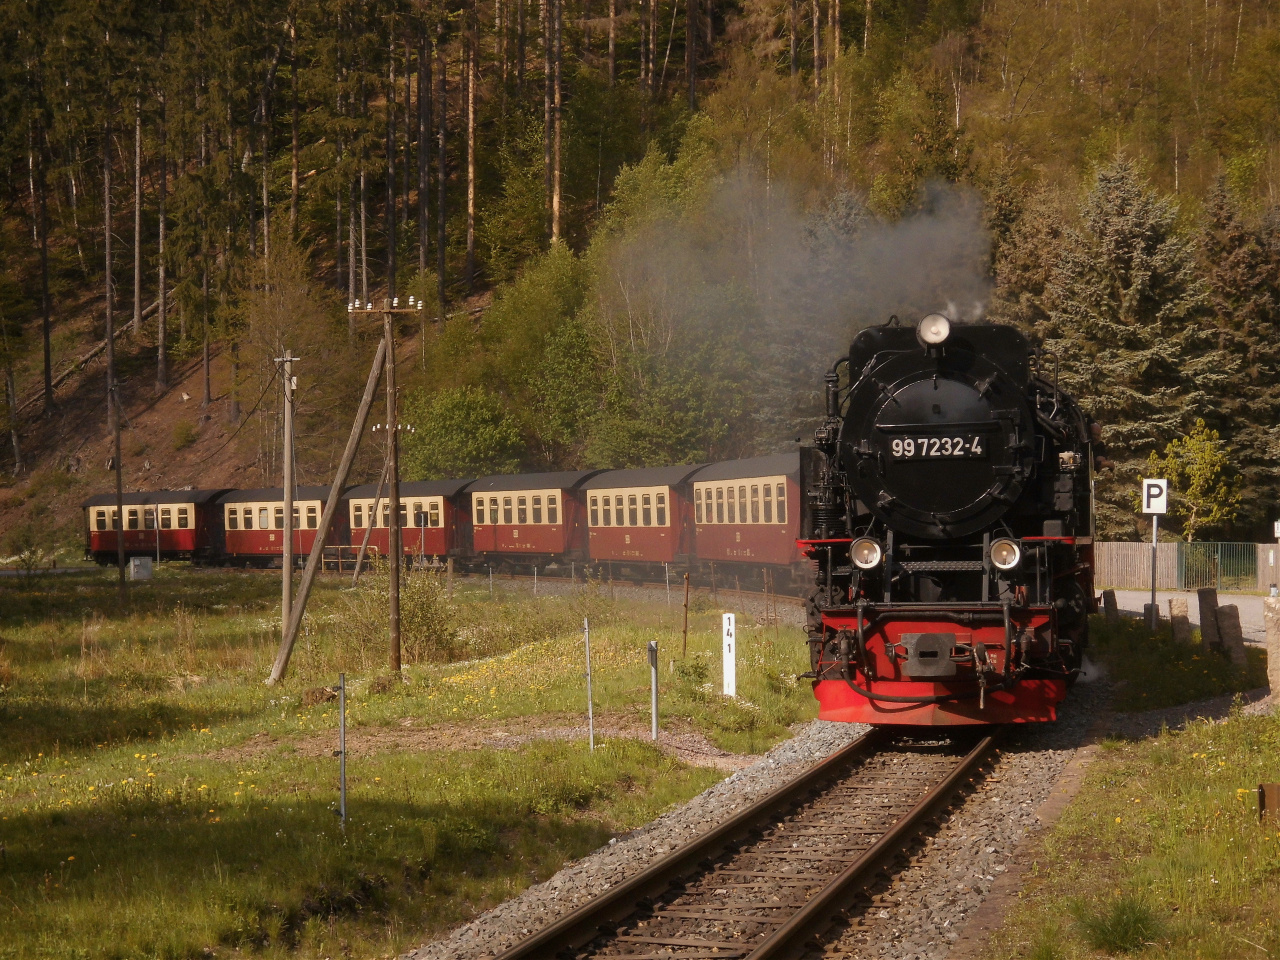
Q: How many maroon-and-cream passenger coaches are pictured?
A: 6